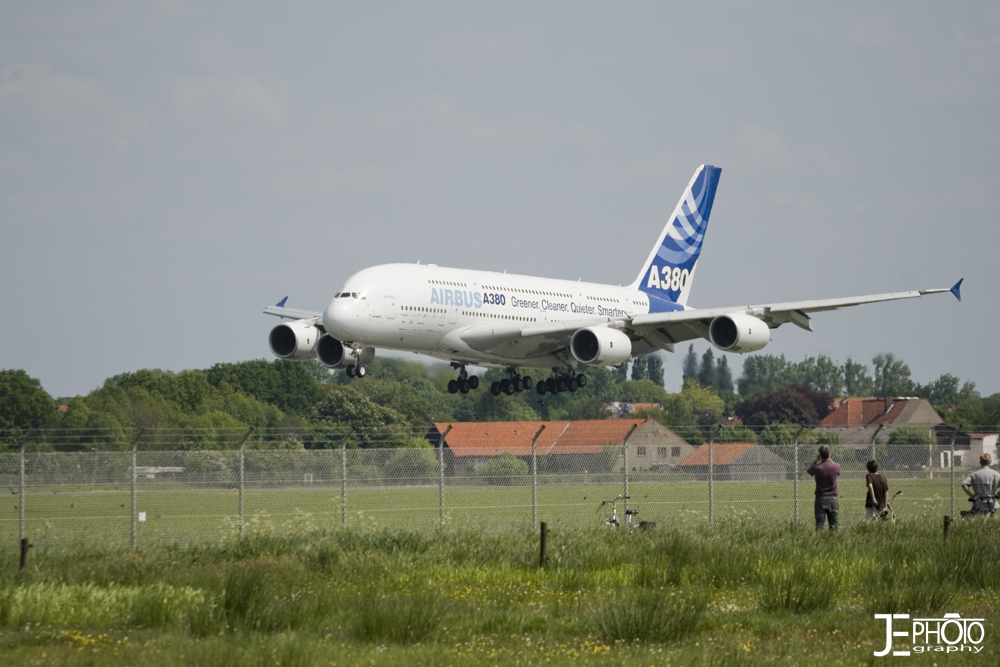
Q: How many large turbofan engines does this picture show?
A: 4